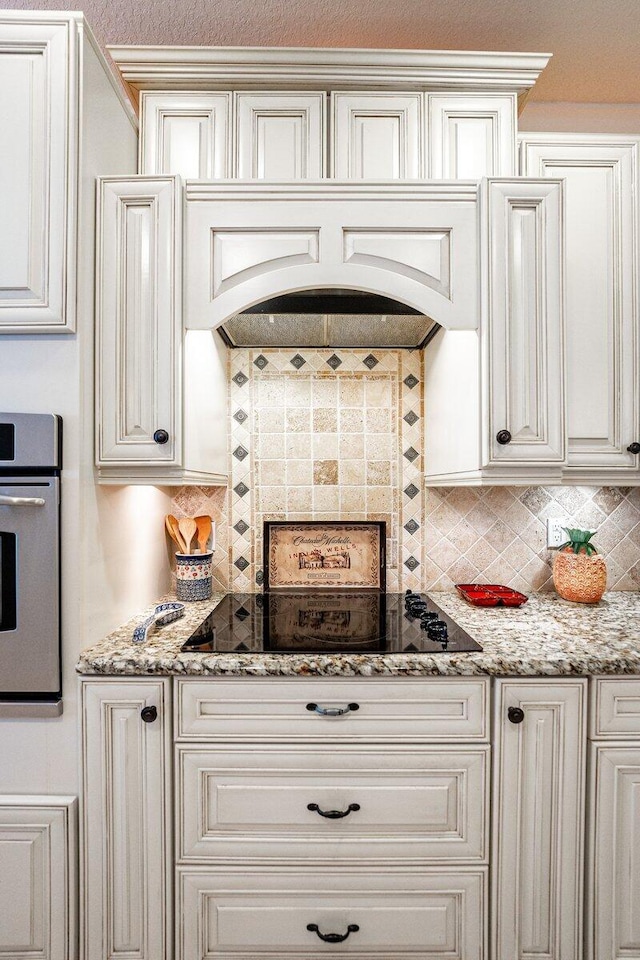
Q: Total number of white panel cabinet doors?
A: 12